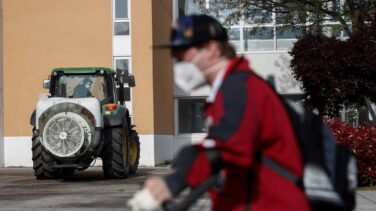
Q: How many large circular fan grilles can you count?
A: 1